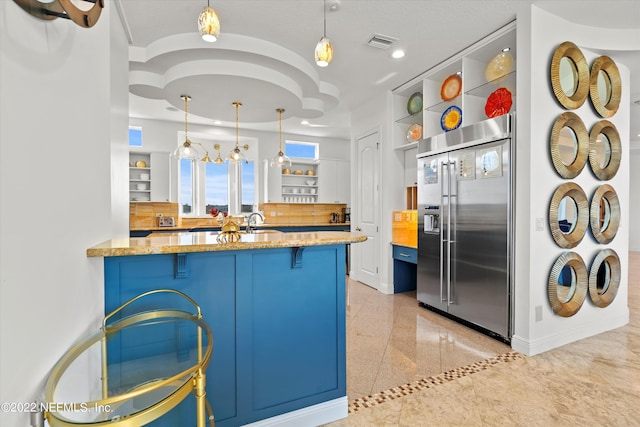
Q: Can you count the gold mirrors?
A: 8